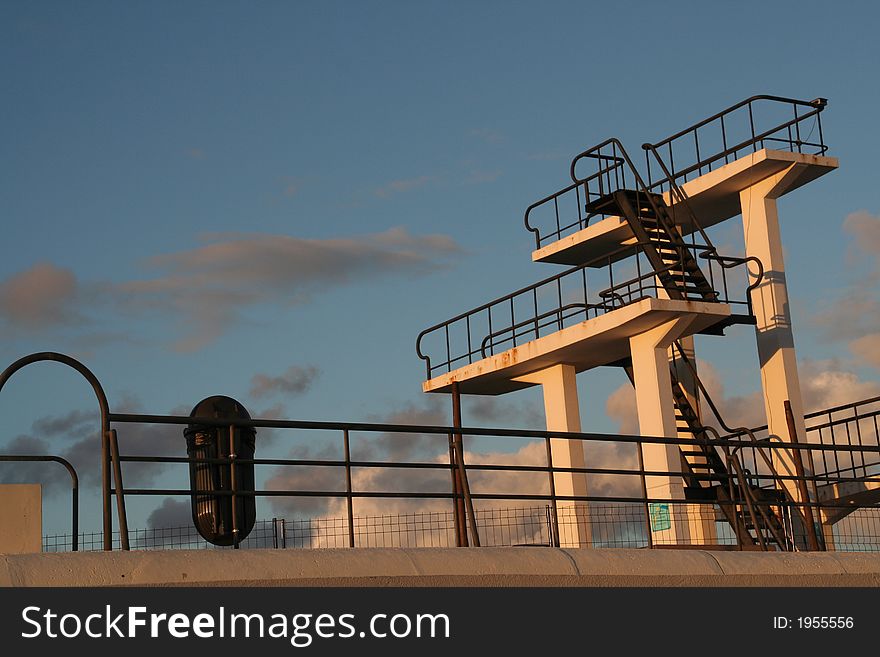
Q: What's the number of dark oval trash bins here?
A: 1